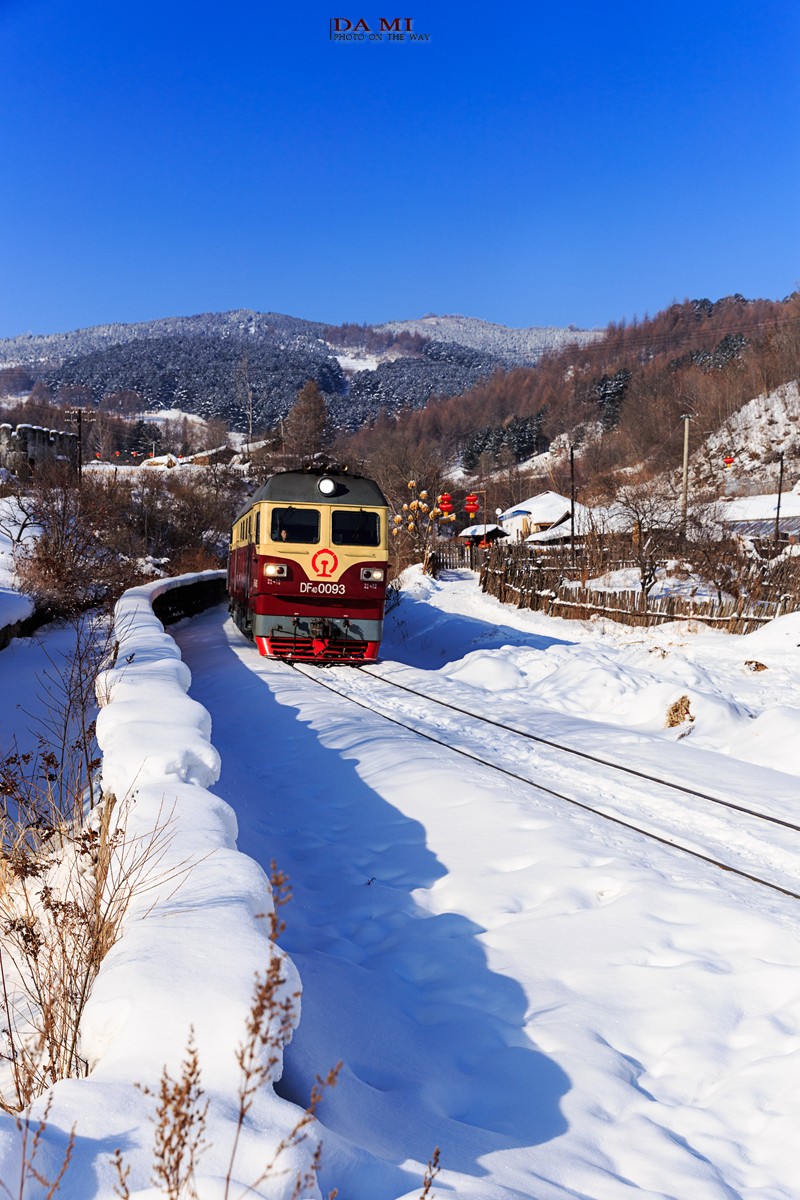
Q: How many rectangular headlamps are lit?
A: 2